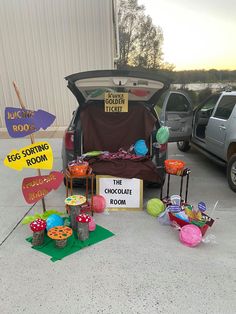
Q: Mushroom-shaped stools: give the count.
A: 4